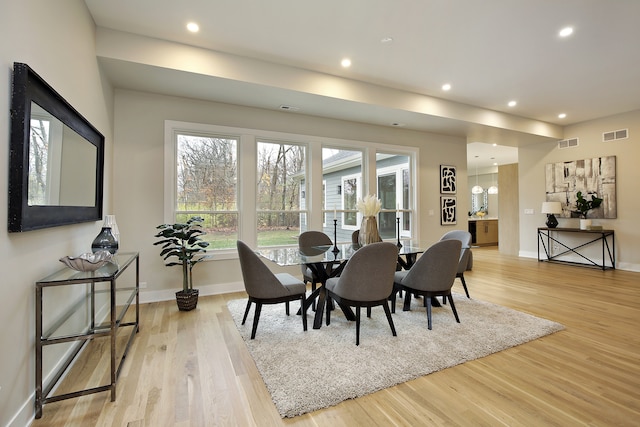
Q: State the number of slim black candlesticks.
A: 2